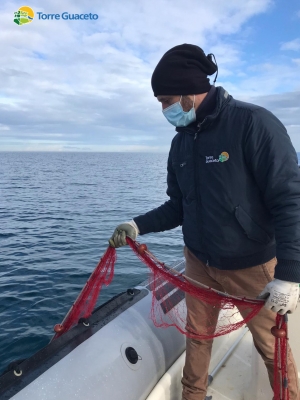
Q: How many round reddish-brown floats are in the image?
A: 3